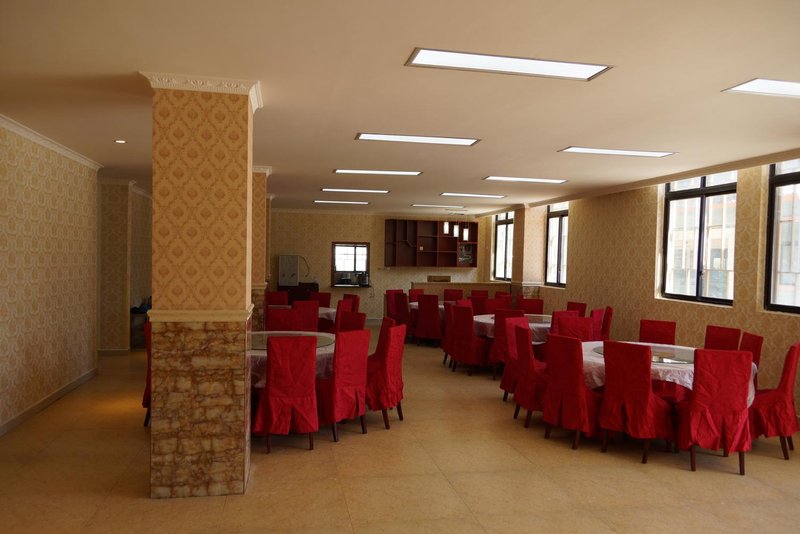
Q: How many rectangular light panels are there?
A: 10